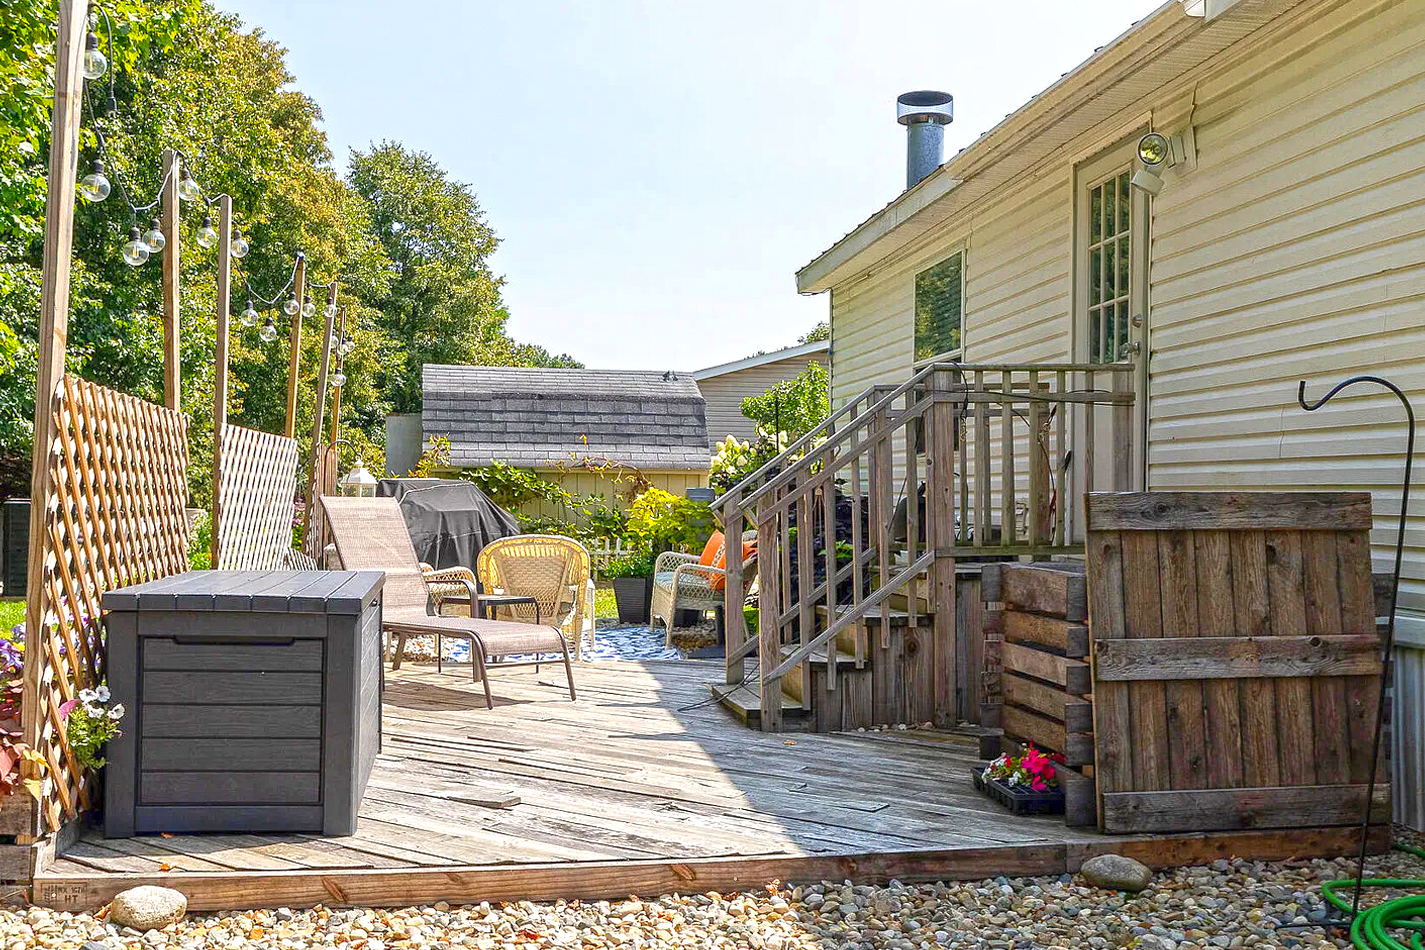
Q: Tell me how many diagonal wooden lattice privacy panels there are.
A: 3